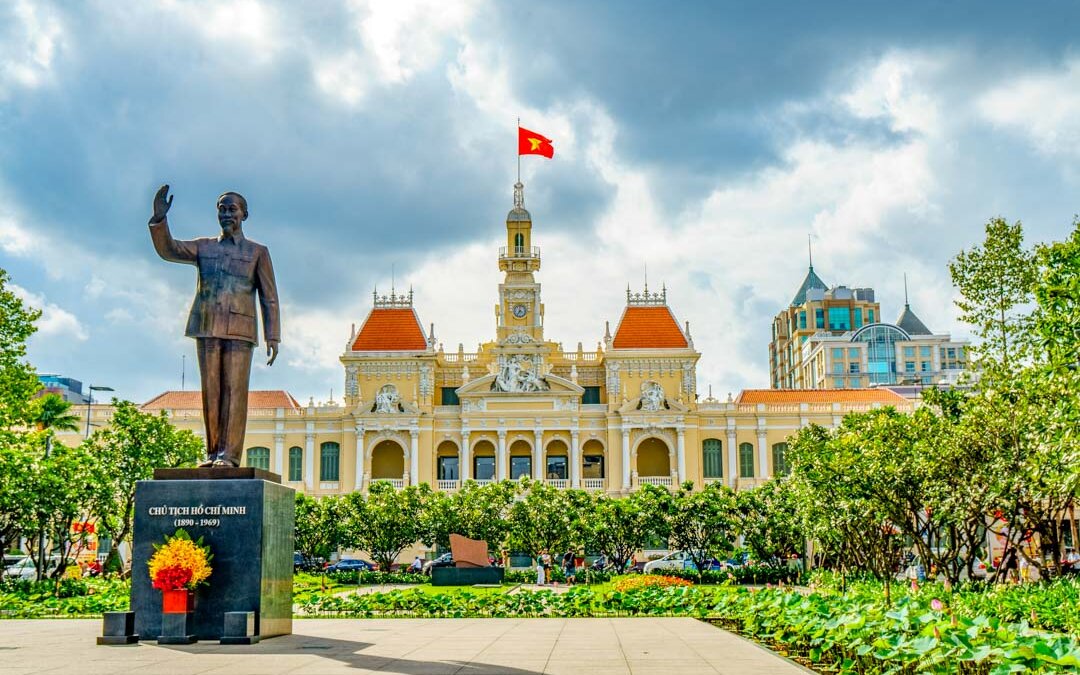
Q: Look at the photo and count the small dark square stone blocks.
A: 3